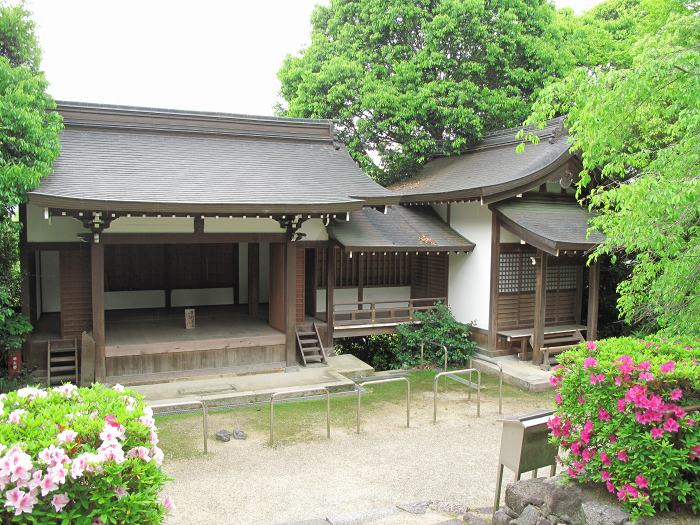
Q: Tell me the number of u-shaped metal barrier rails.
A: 6